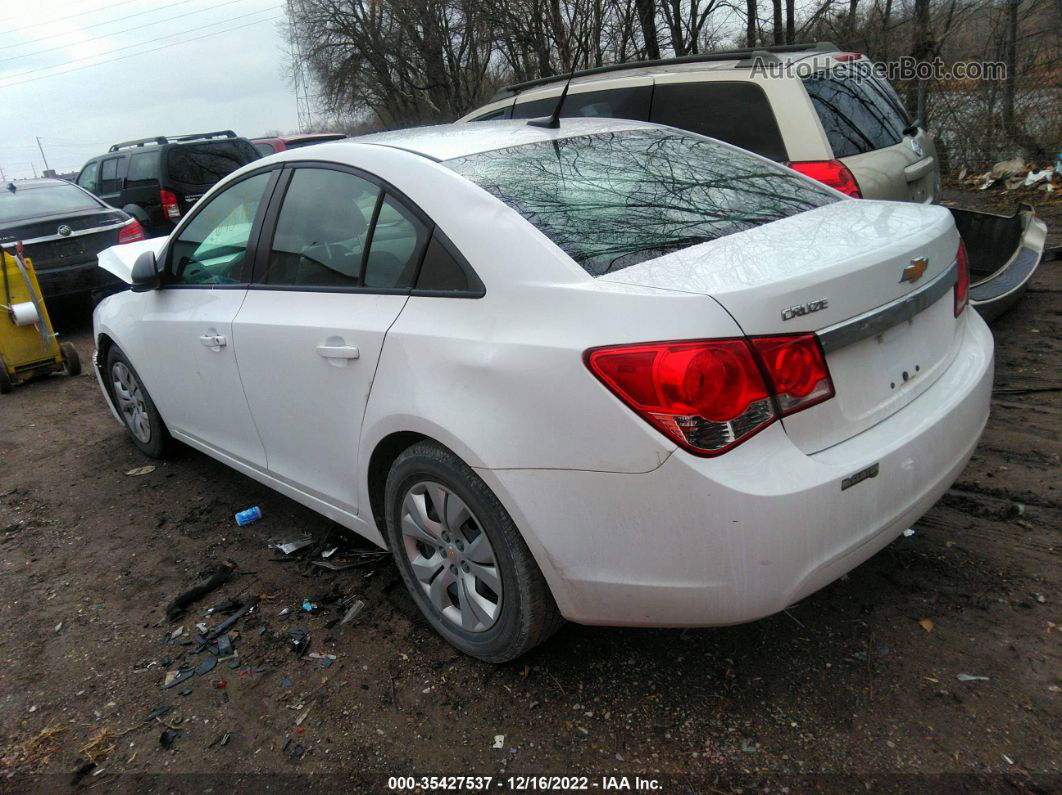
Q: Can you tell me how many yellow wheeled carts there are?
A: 1